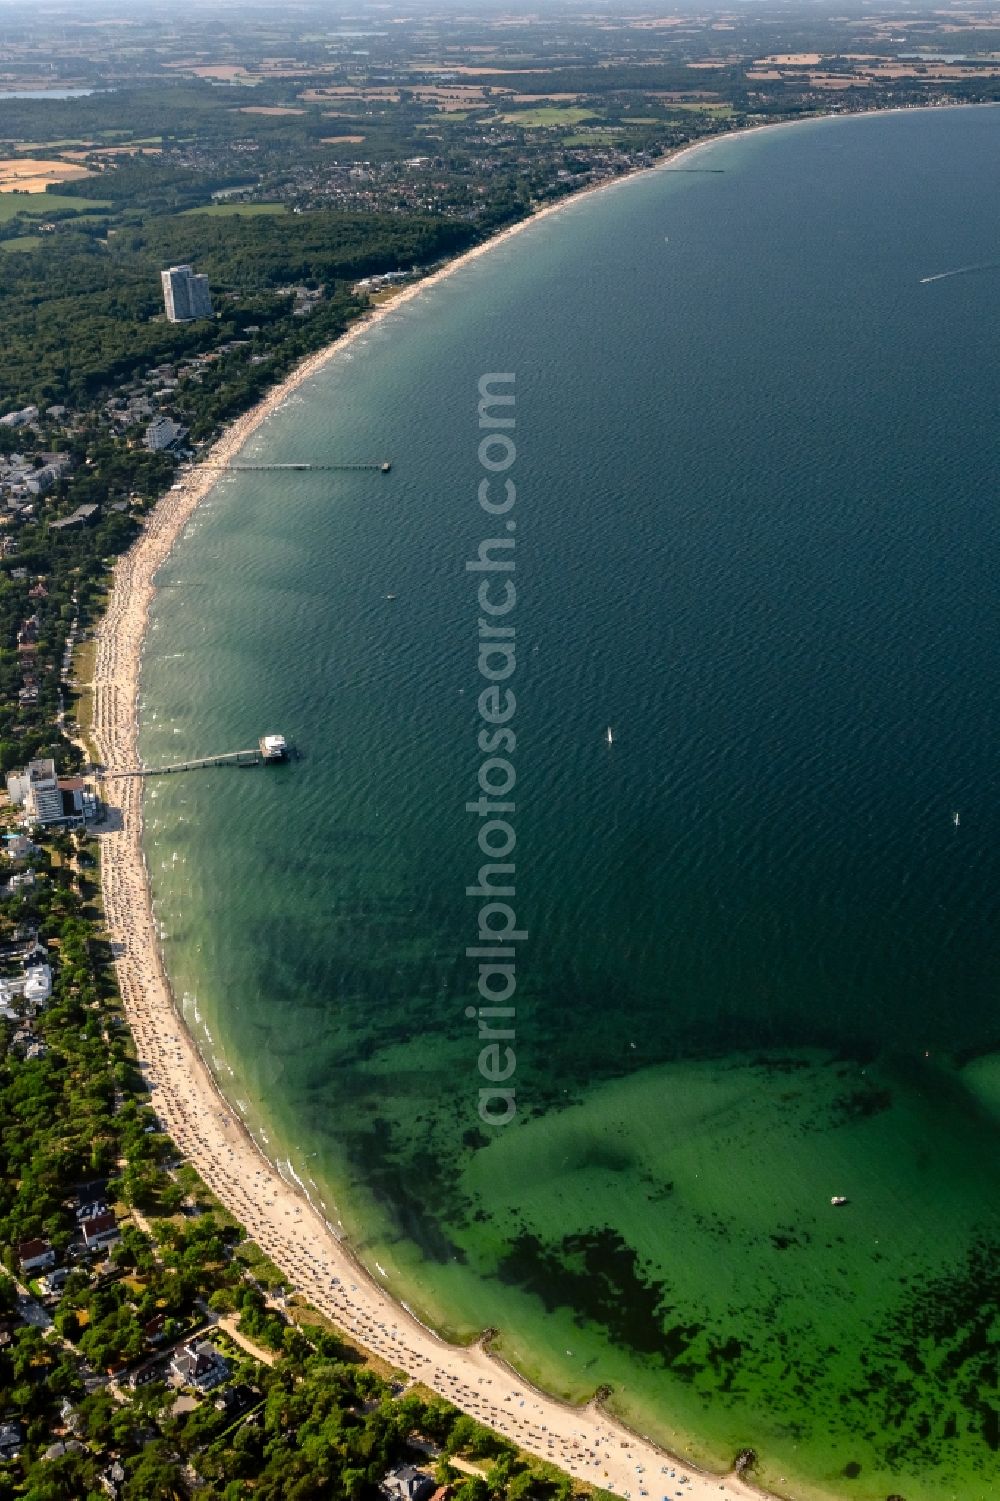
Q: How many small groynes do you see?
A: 3